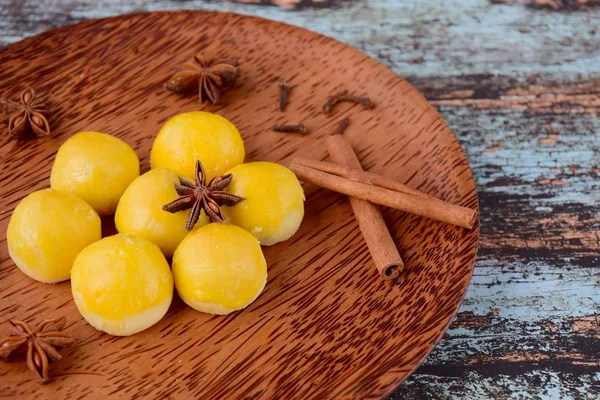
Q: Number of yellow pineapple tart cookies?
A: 7